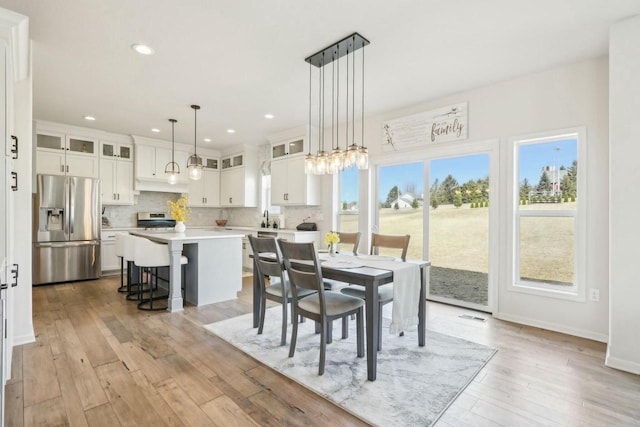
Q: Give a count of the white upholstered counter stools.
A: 3